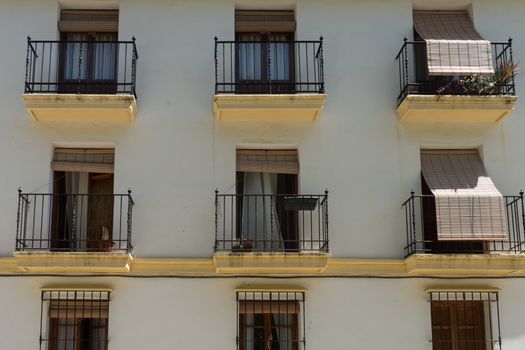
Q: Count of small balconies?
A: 6